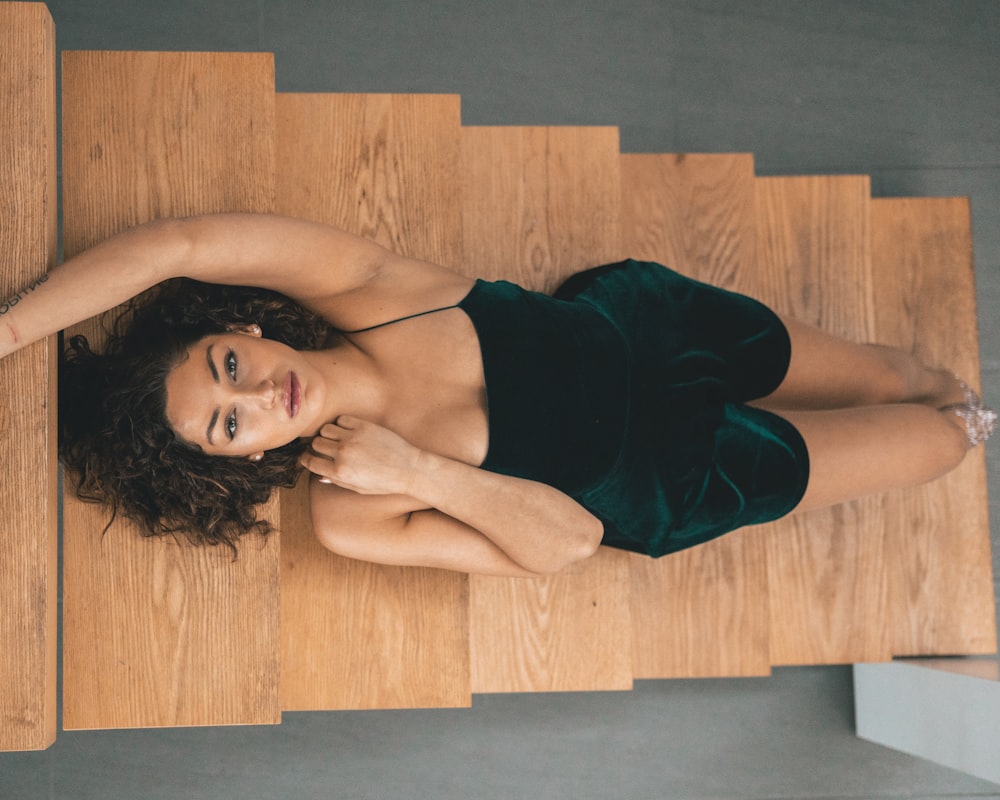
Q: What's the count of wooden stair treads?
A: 7